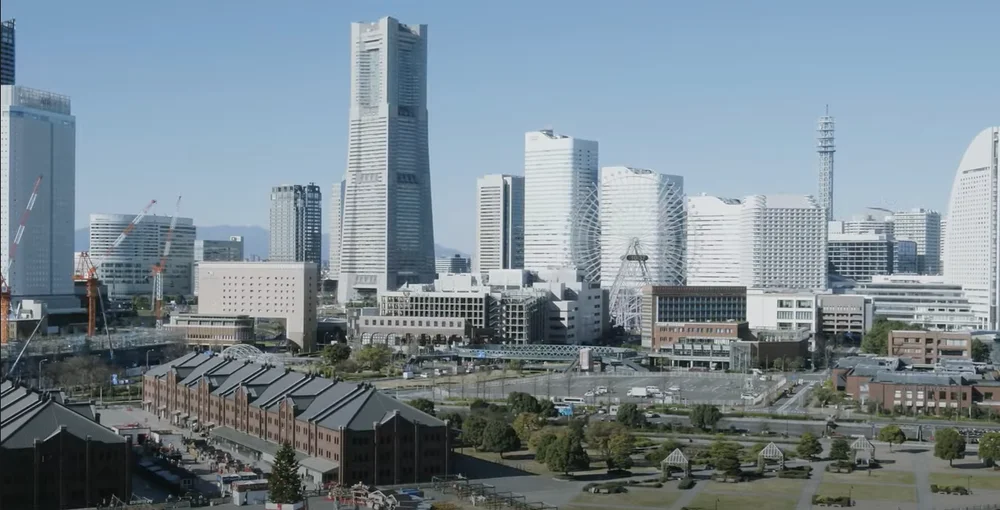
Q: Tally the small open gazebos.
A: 3